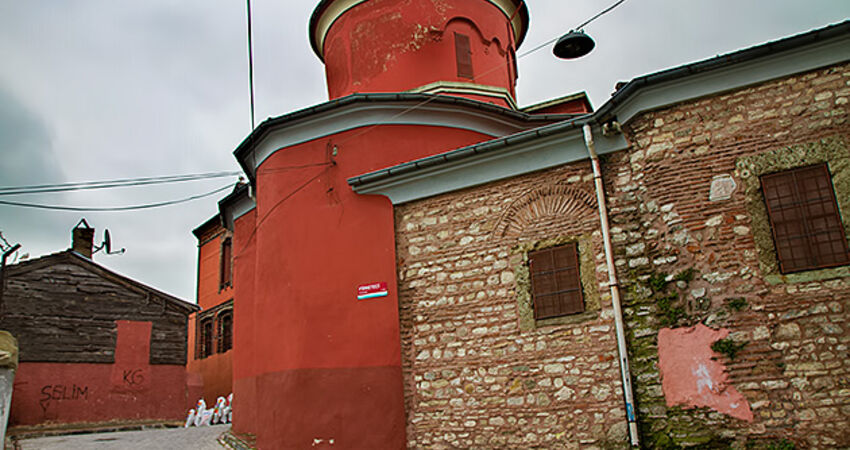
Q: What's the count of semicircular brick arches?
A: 1